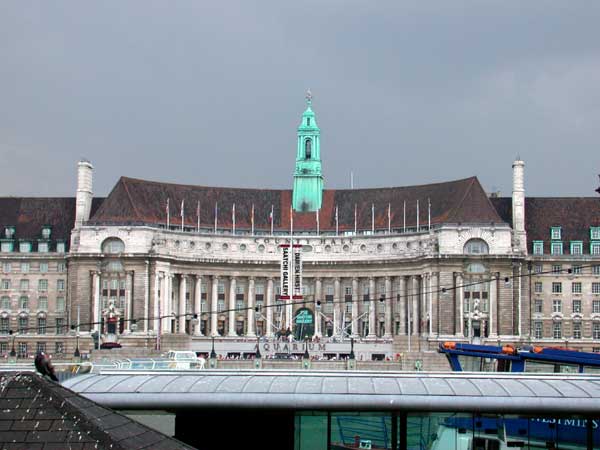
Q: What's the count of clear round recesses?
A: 13